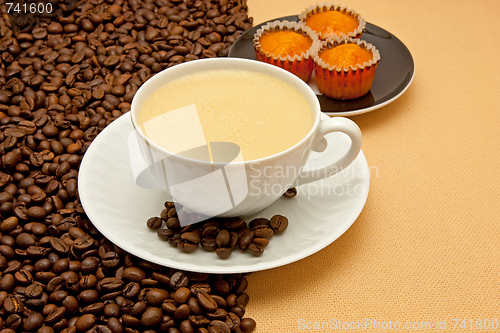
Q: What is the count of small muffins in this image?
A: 3